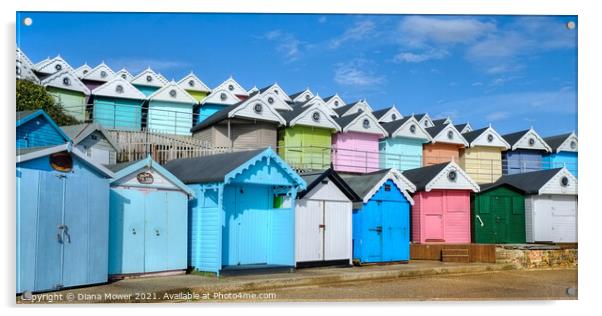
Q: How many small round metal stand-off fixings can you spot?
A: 4